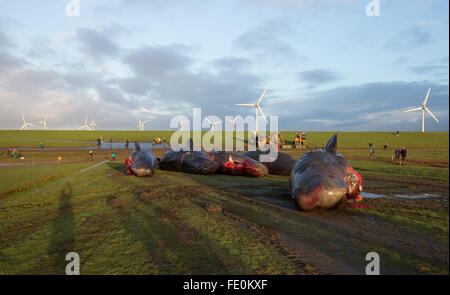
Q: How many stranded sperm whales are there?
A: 5